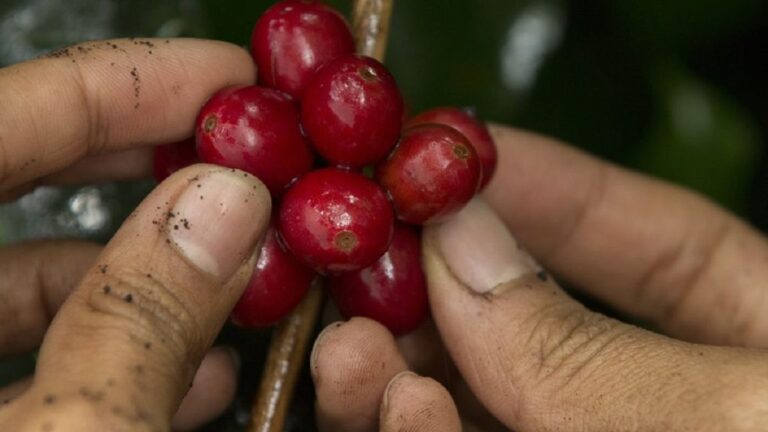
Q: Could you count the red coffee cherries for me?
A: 9